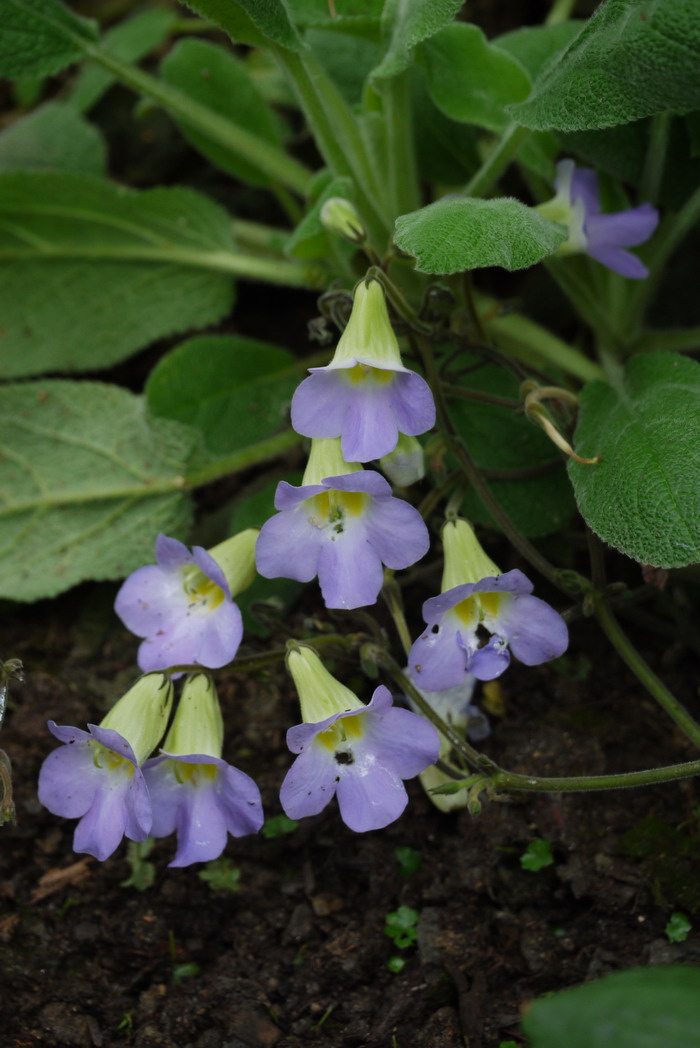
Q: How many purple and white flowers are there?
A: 8